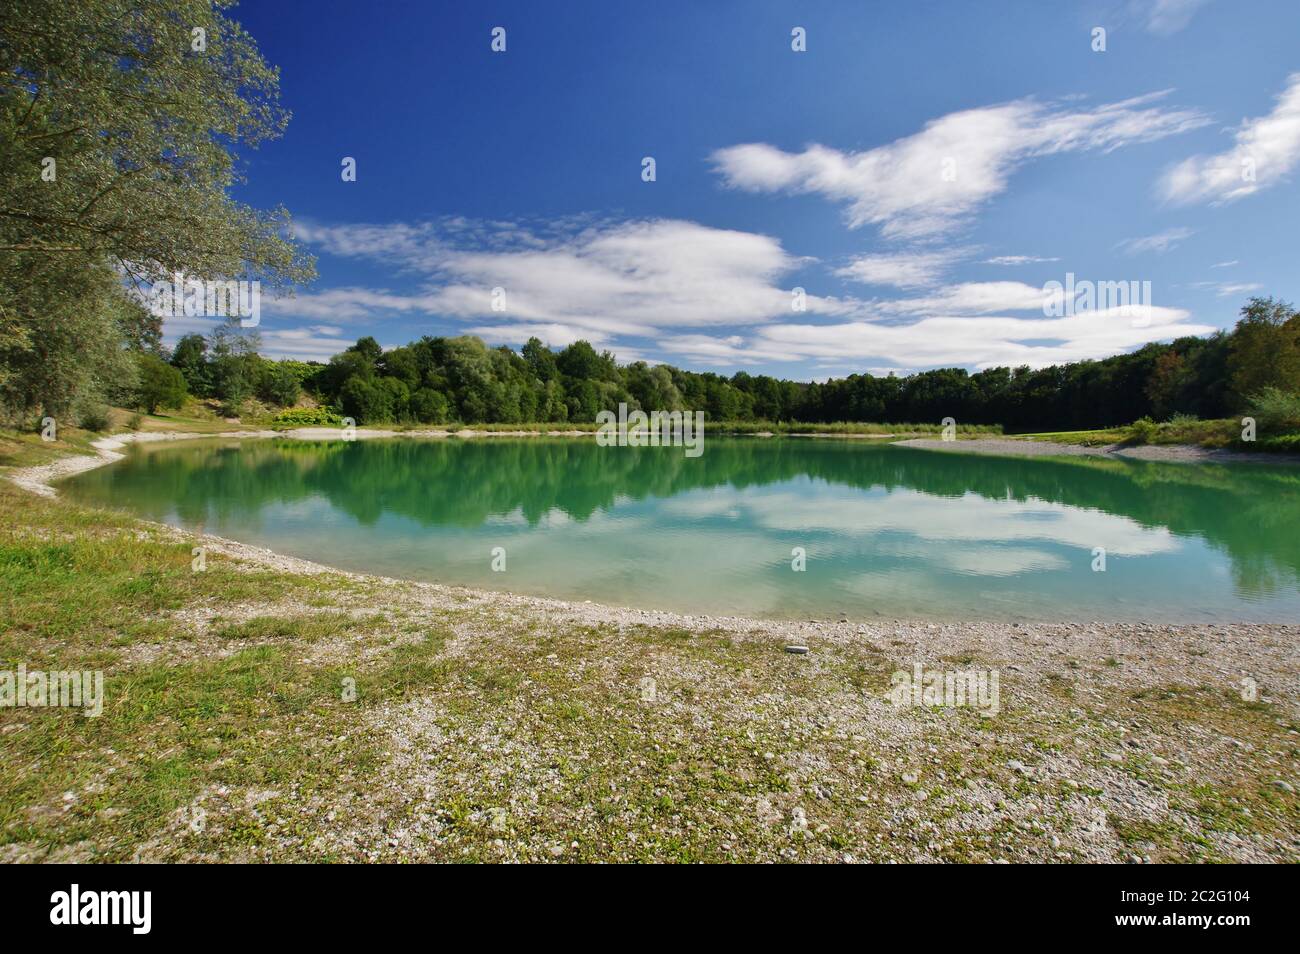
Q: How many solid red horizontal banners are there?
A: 0